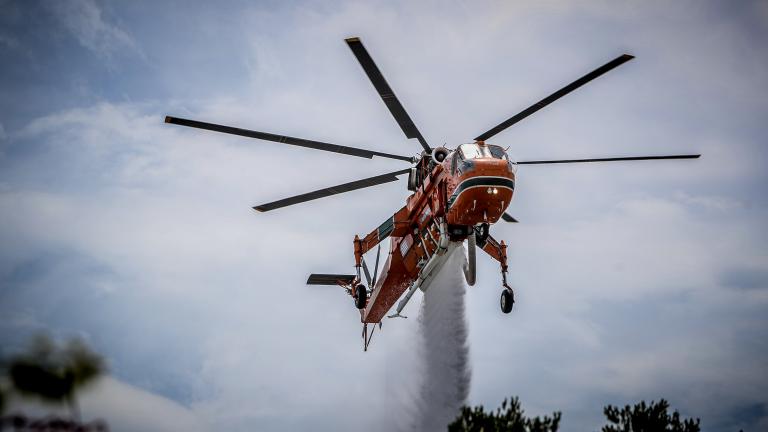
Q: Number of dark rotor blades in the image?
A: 6